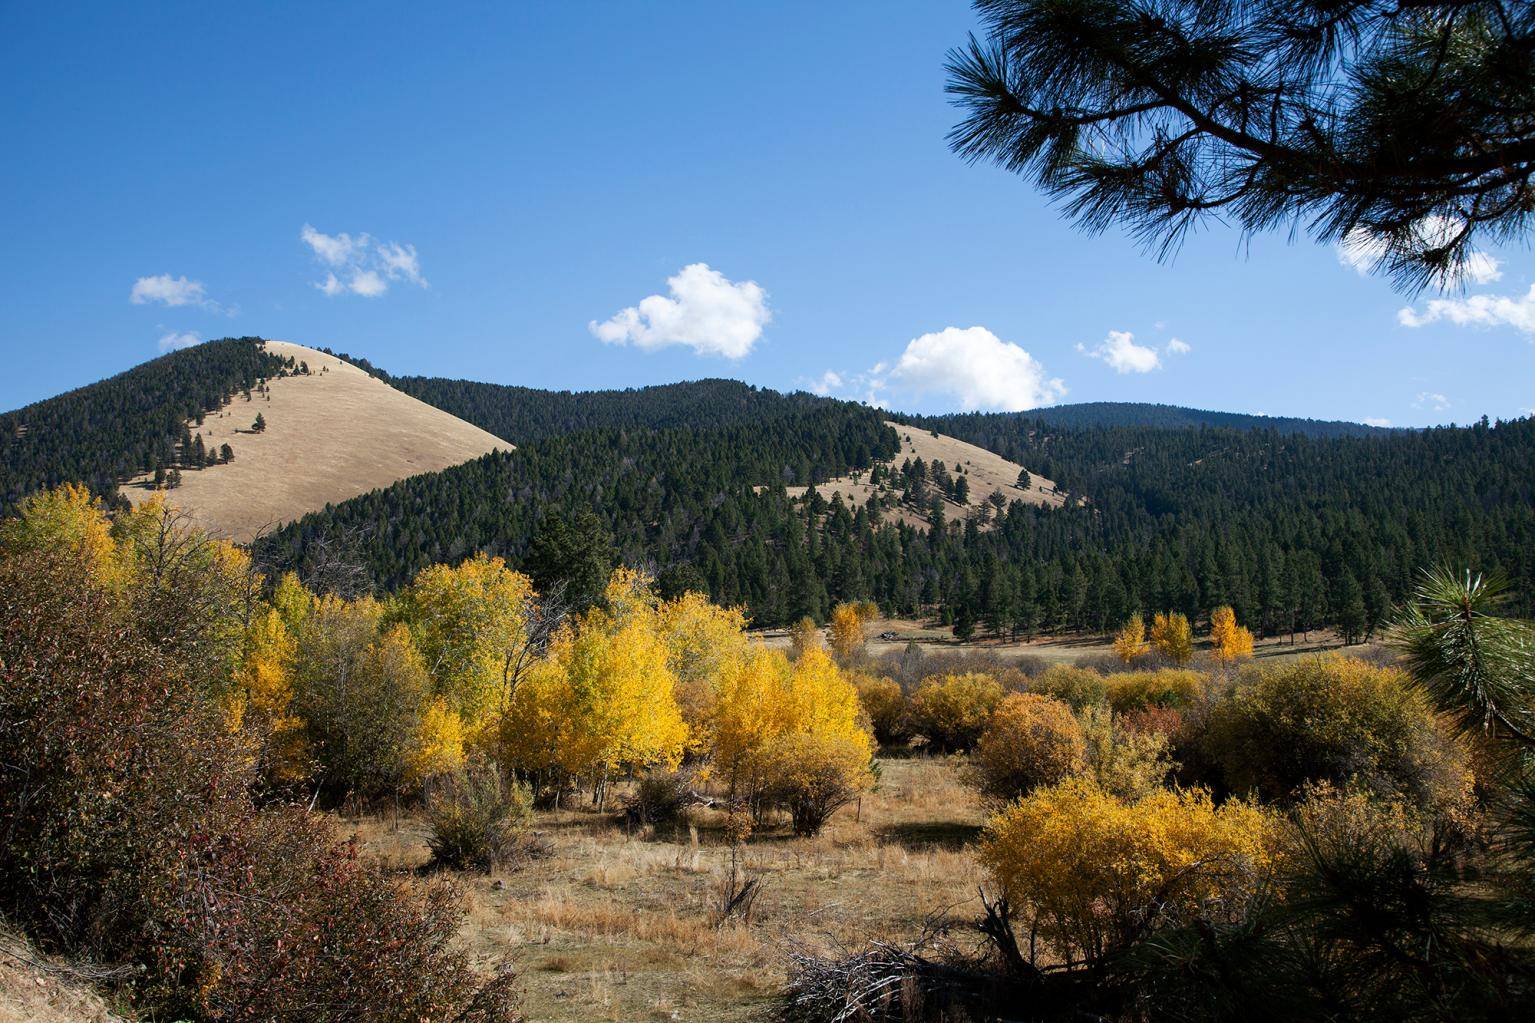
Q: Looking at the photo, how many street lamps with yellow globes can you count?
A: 0